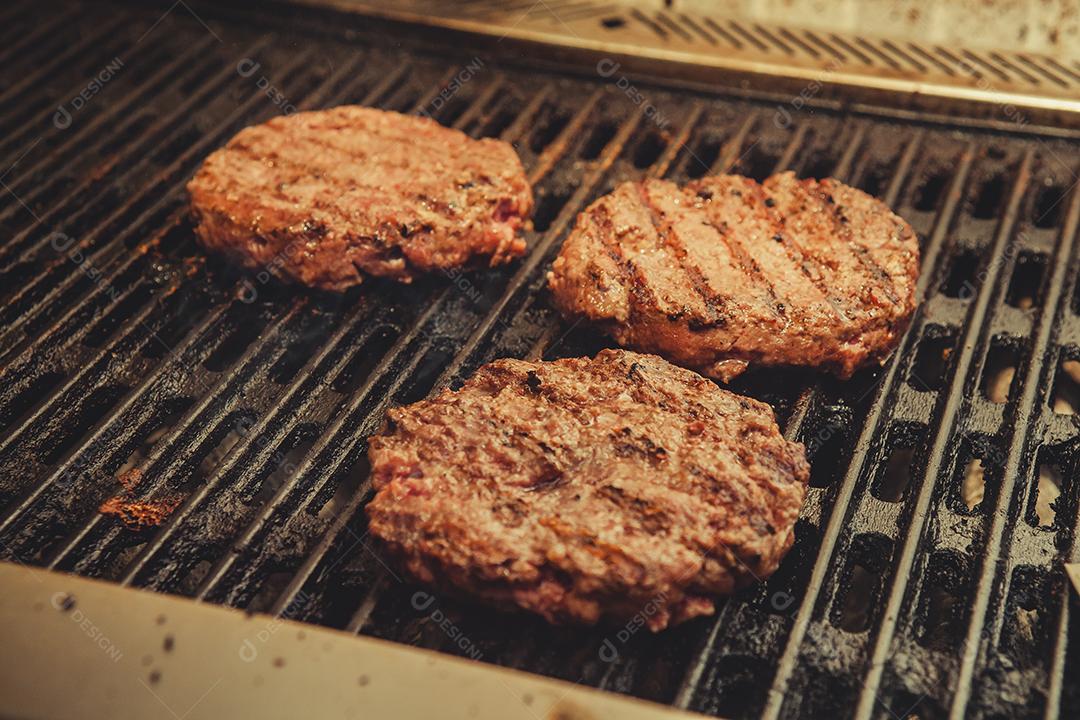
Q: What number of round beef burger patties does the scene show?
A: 3